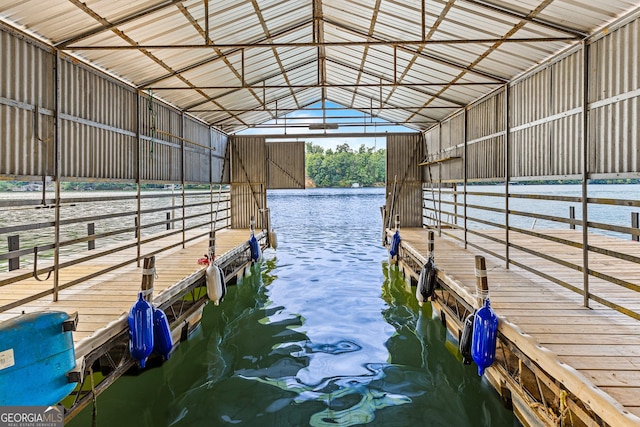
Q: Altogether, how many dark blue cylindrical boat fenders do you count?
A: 5